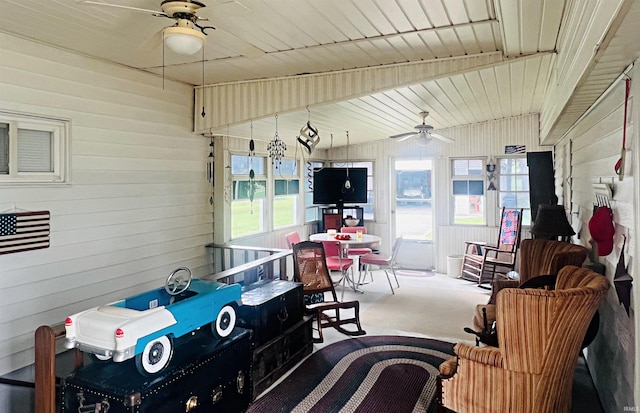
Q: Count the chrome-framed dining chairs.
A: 4